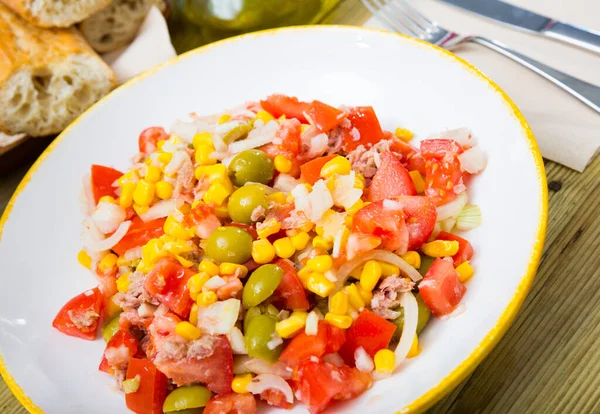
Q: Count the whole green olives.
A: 3